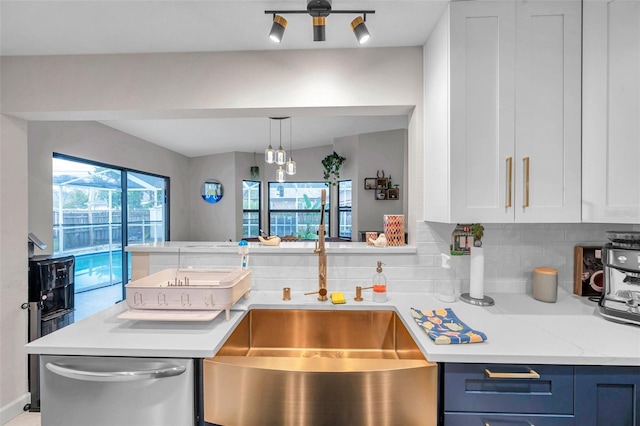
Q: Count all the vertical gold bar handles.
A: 2